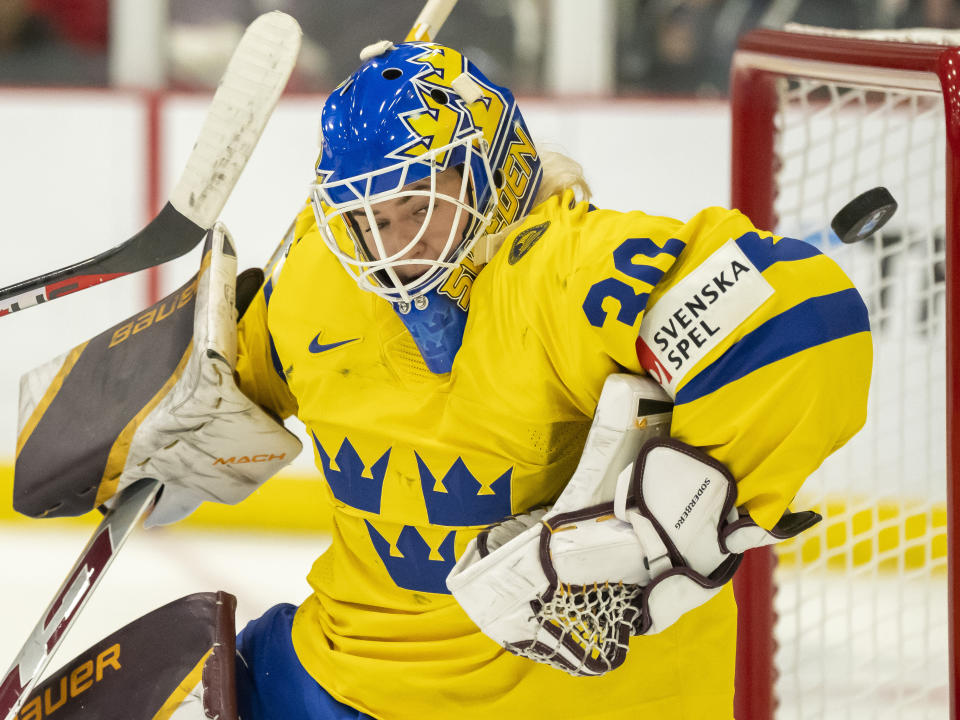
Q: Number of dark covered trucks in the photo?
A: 0